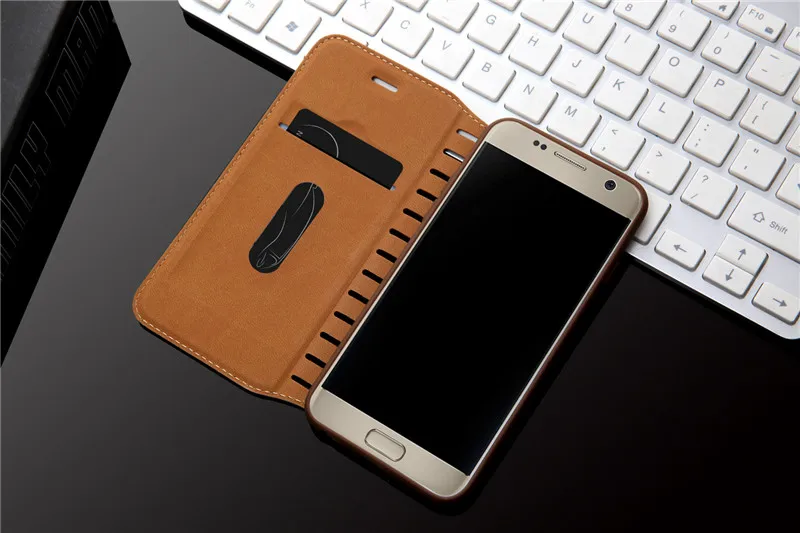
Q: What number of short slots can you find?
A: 13